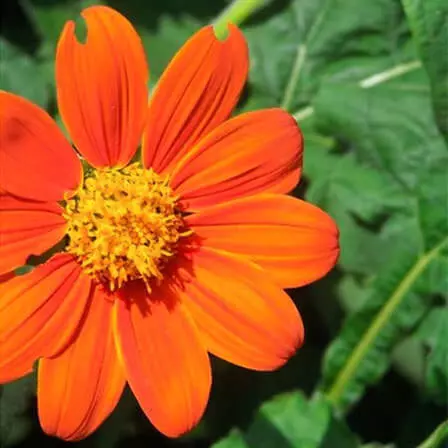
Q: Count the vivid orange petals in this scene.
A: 10